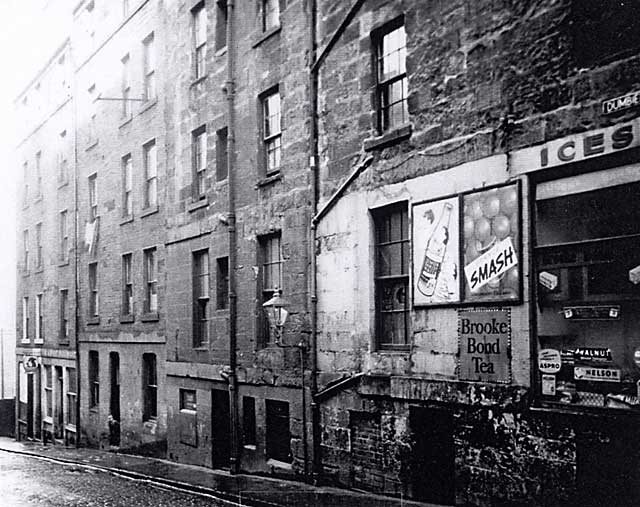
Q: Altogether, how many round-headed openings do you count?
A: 3